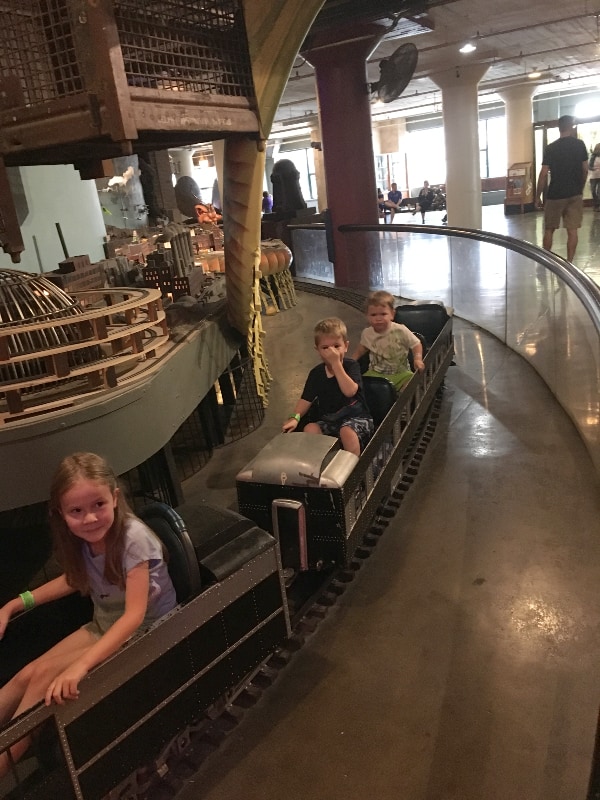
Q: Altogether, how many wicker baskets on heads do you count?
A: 0